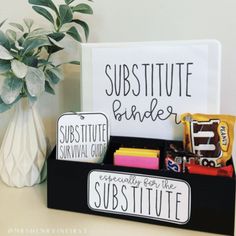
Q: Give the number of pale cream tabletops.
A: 1